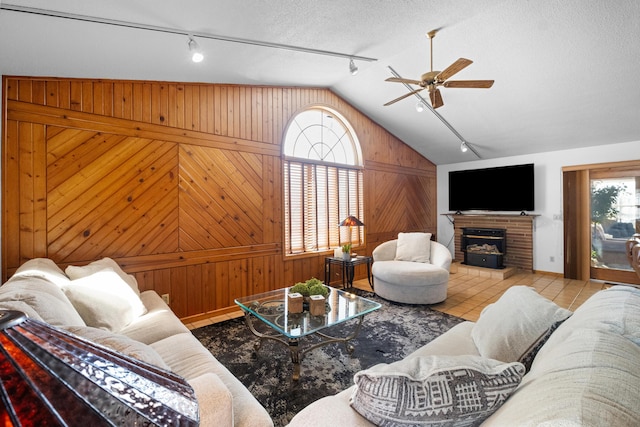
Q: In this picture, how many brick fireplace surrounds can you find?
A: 1